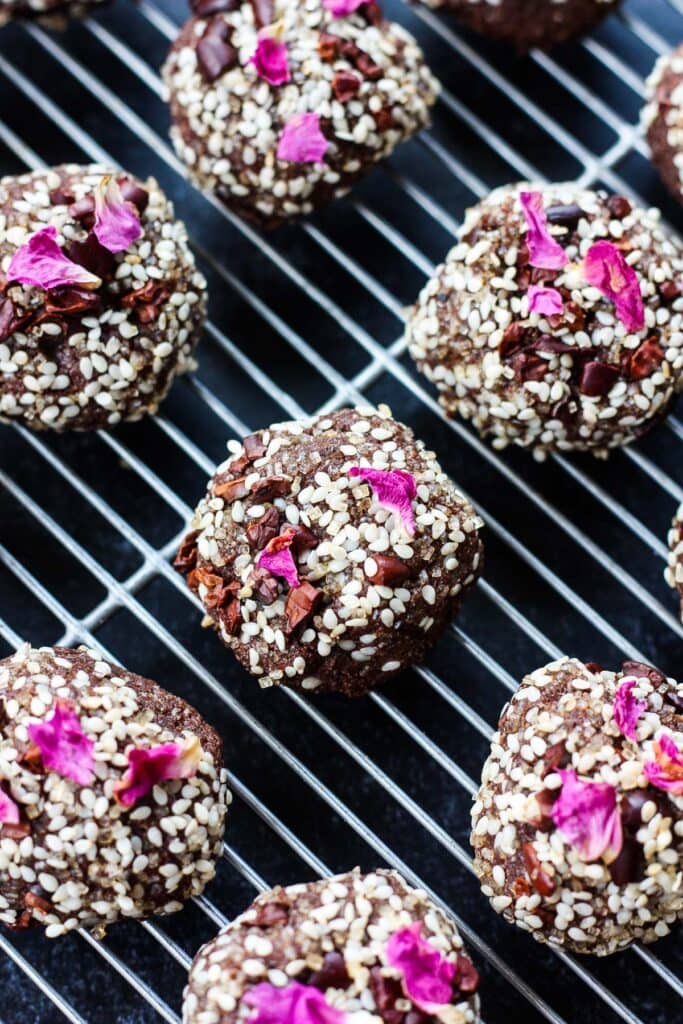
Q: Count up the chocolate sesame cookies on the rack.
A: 11